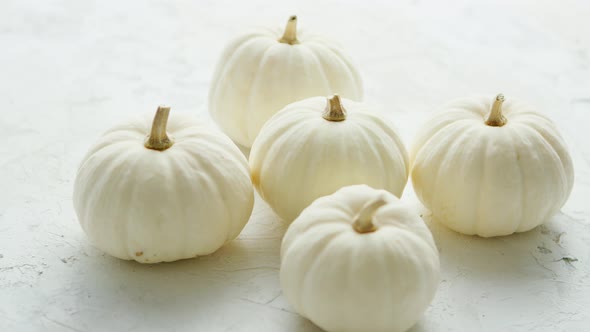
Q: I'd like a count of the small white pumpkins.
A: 5